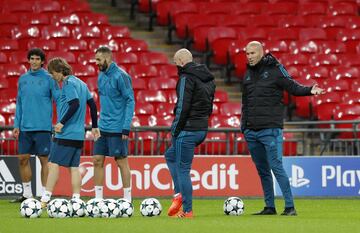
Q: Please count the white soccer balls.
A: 8